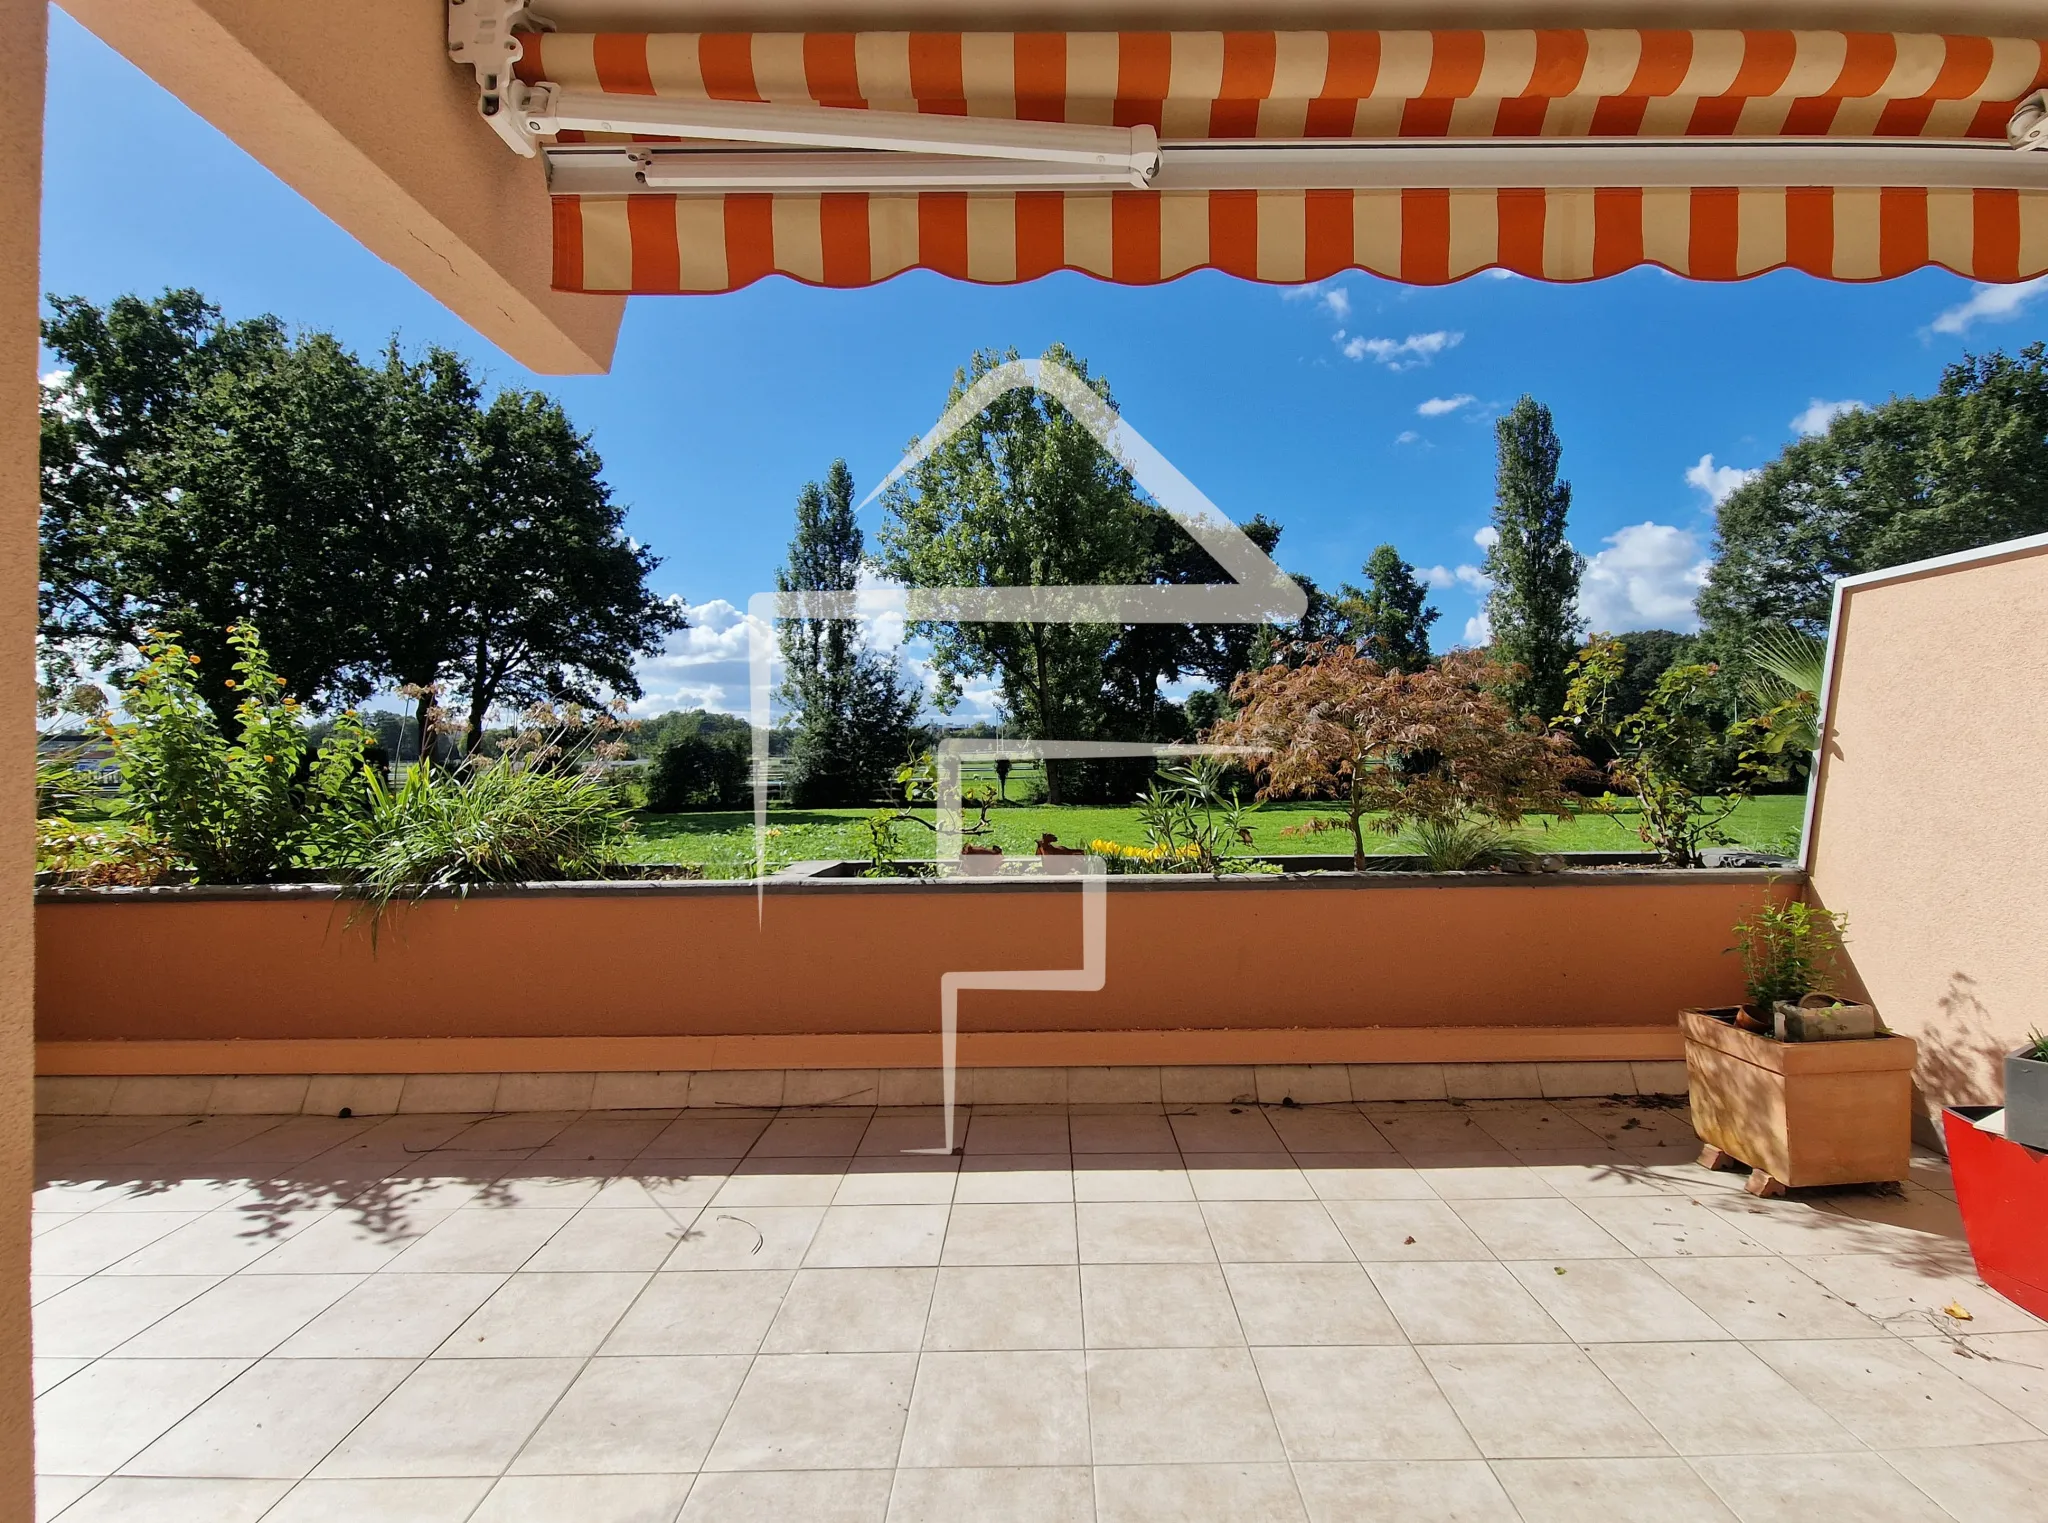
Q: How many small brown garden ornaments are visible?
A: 2